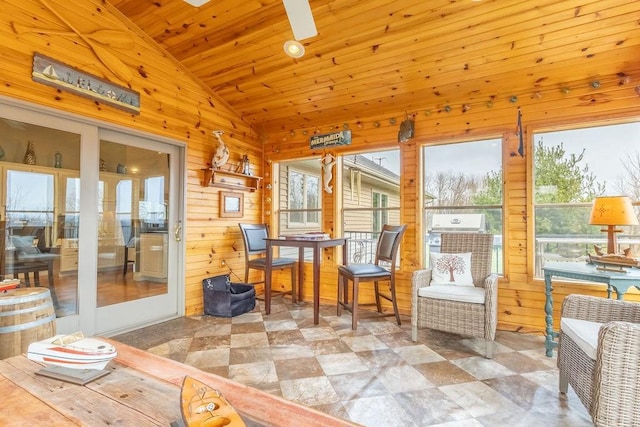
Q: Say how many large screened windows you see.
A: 4